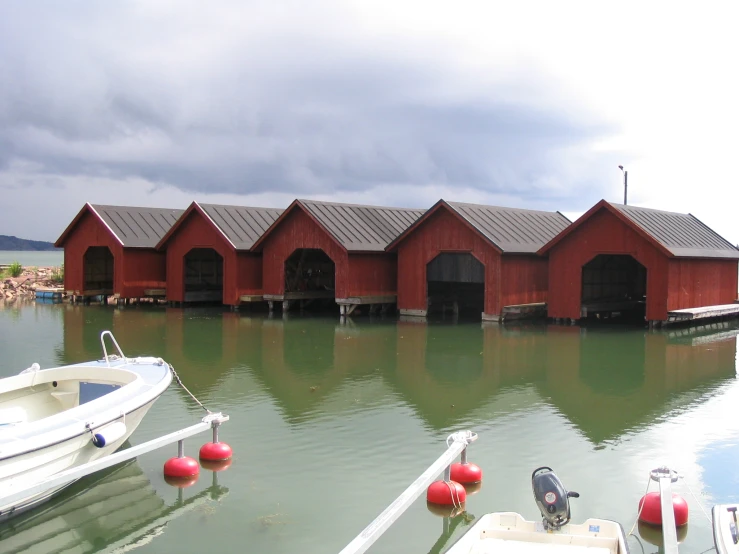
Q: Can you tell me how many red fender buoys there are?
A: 5